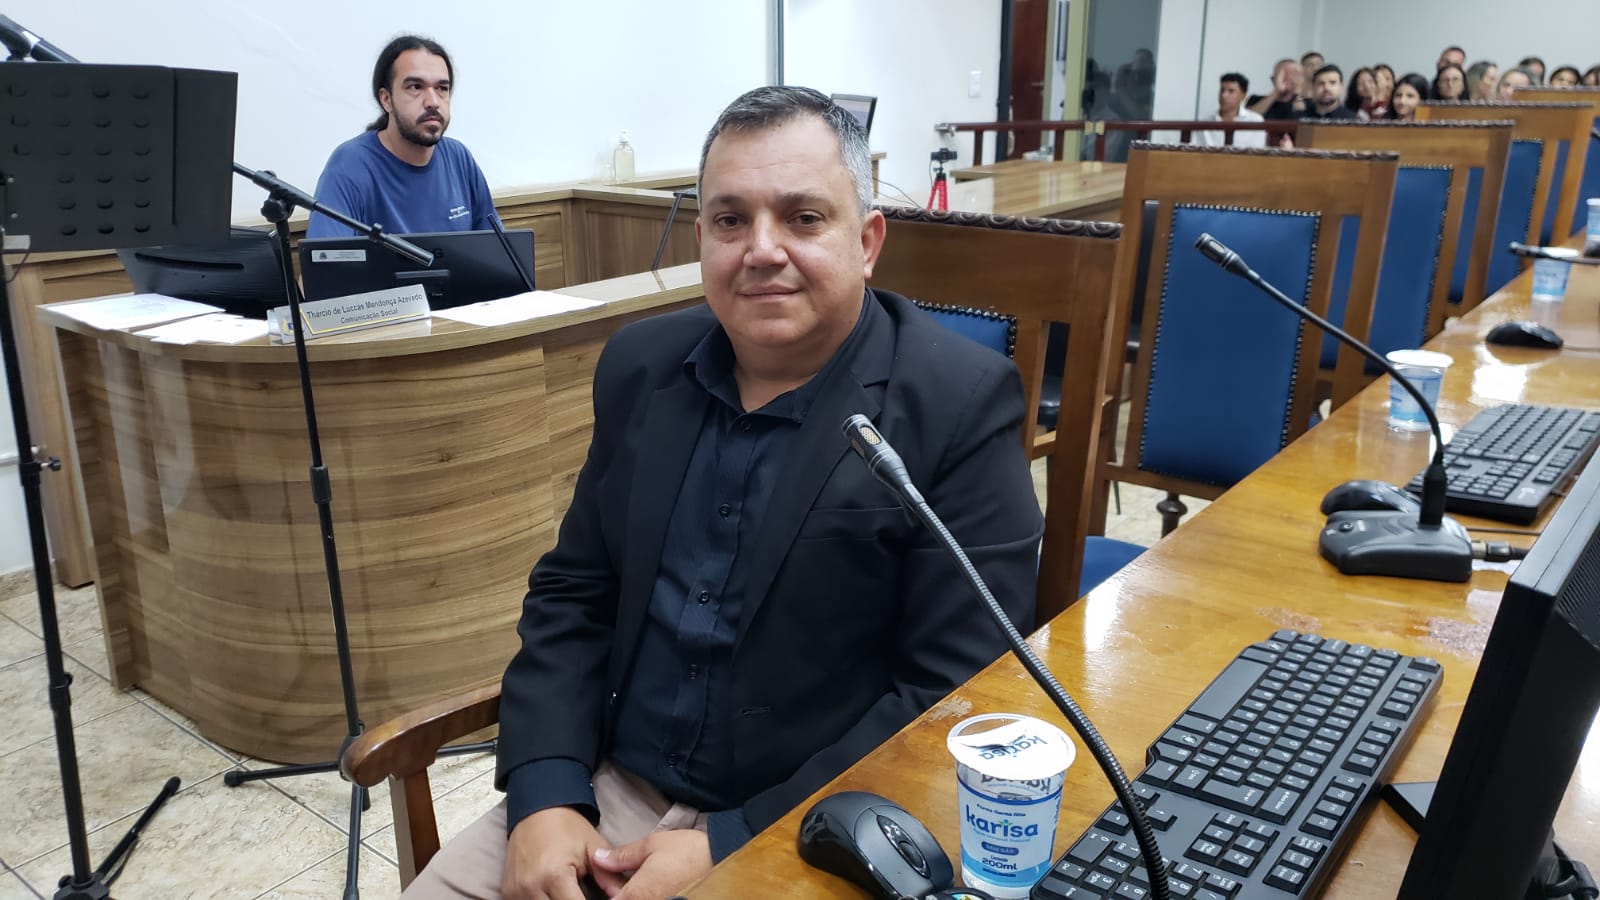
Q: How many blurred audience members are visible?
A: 14